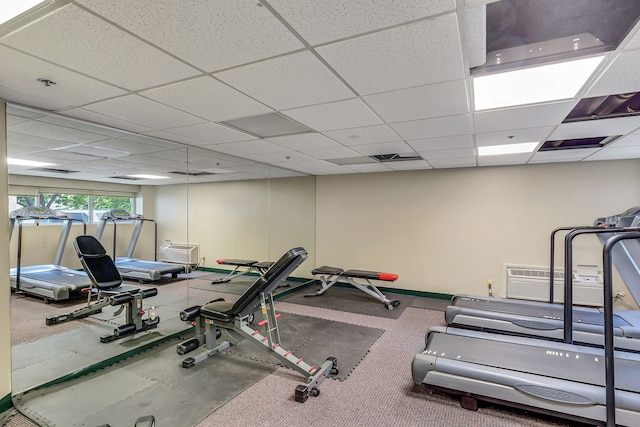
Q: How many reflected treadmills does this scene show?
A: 2